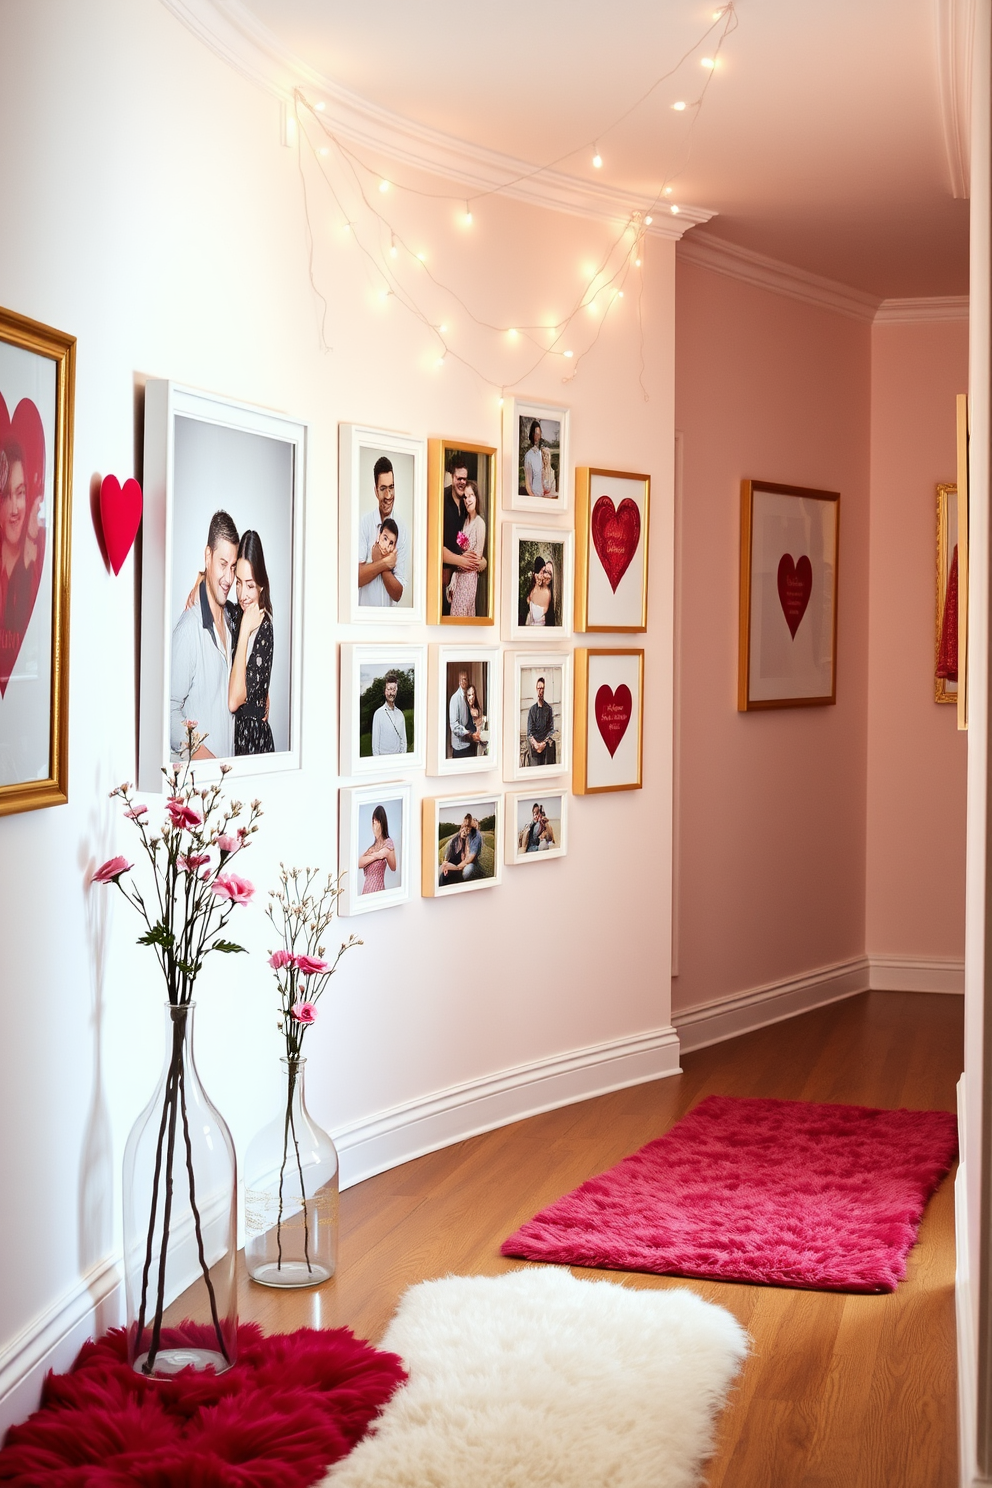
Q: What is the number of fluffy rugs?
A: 3